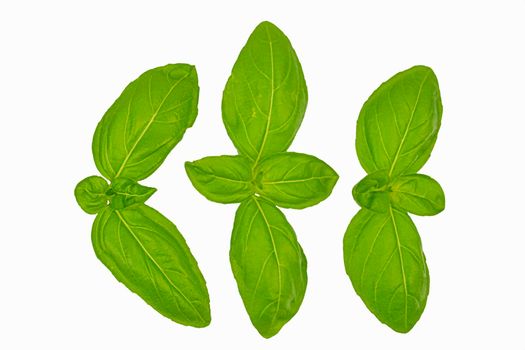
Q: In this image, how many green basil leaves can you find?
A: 12